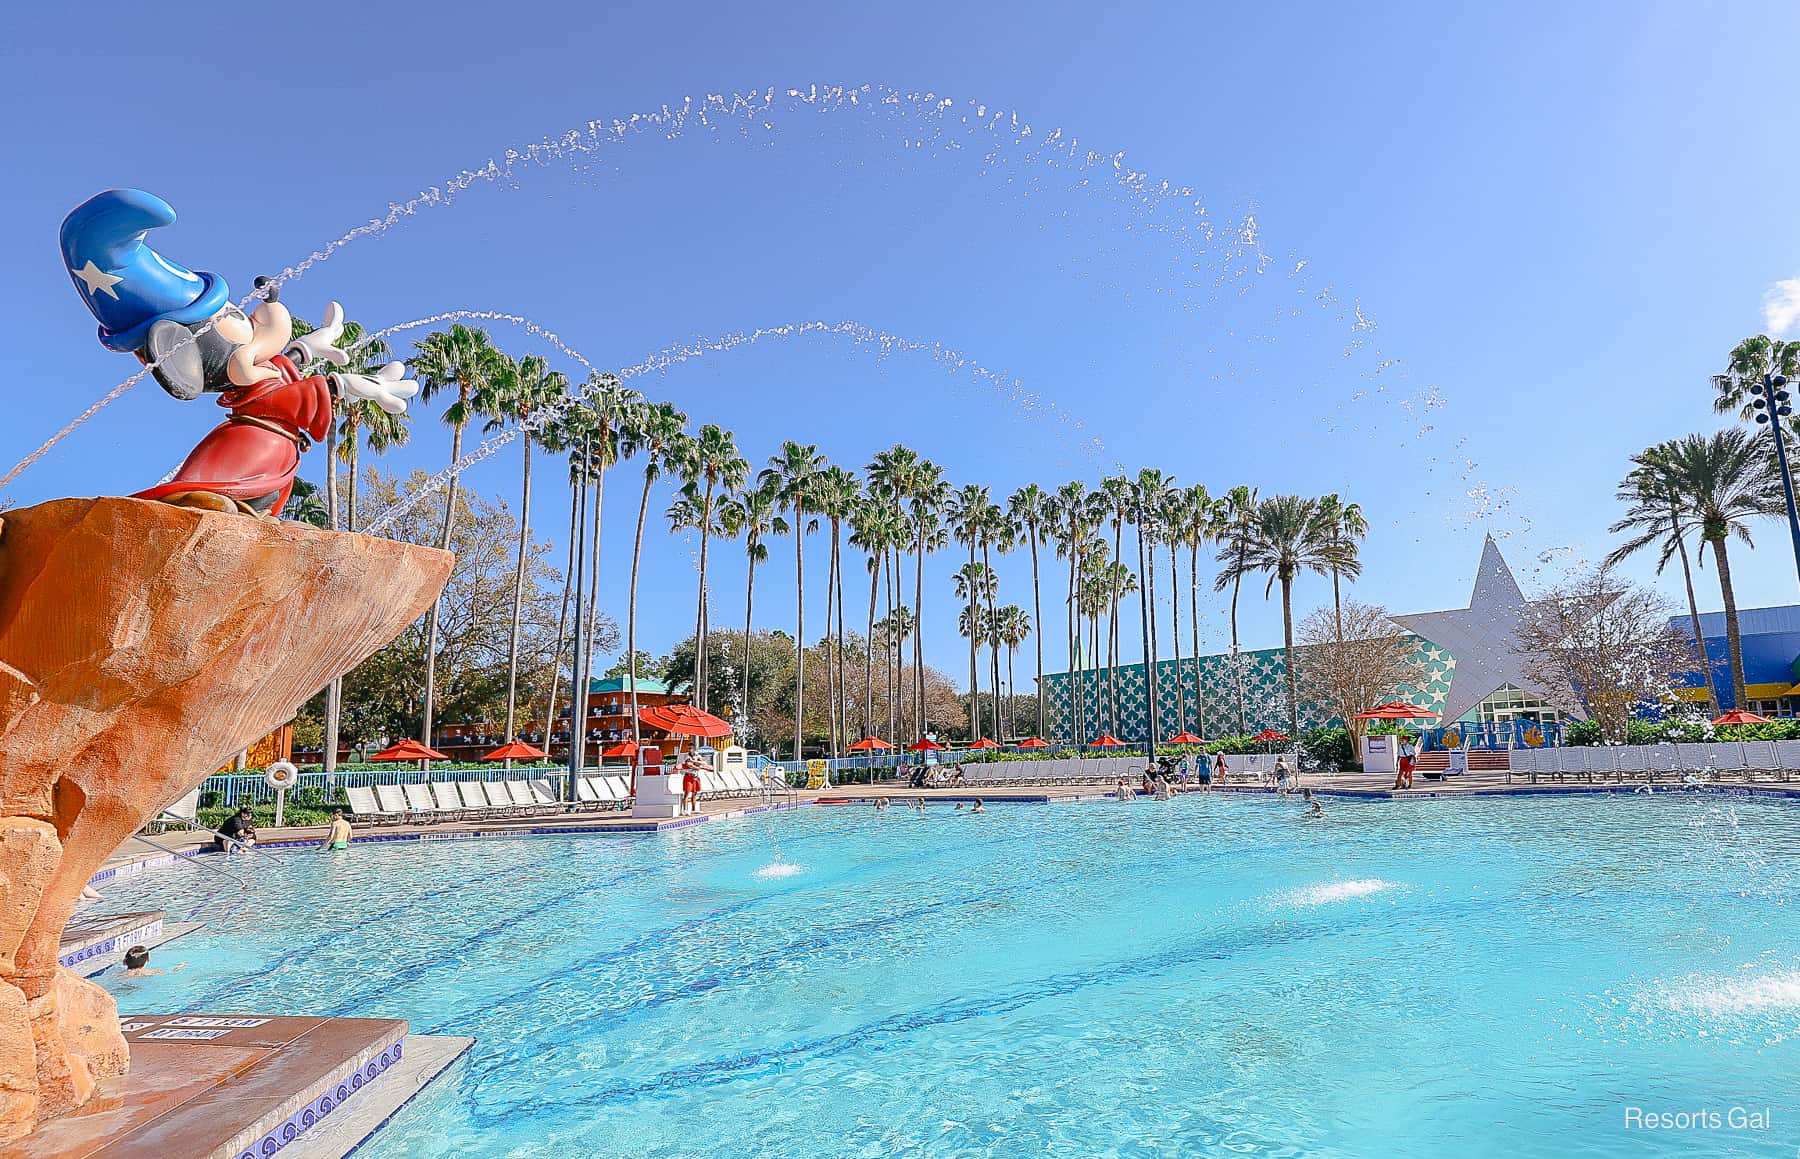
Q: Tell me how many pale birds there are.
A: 0